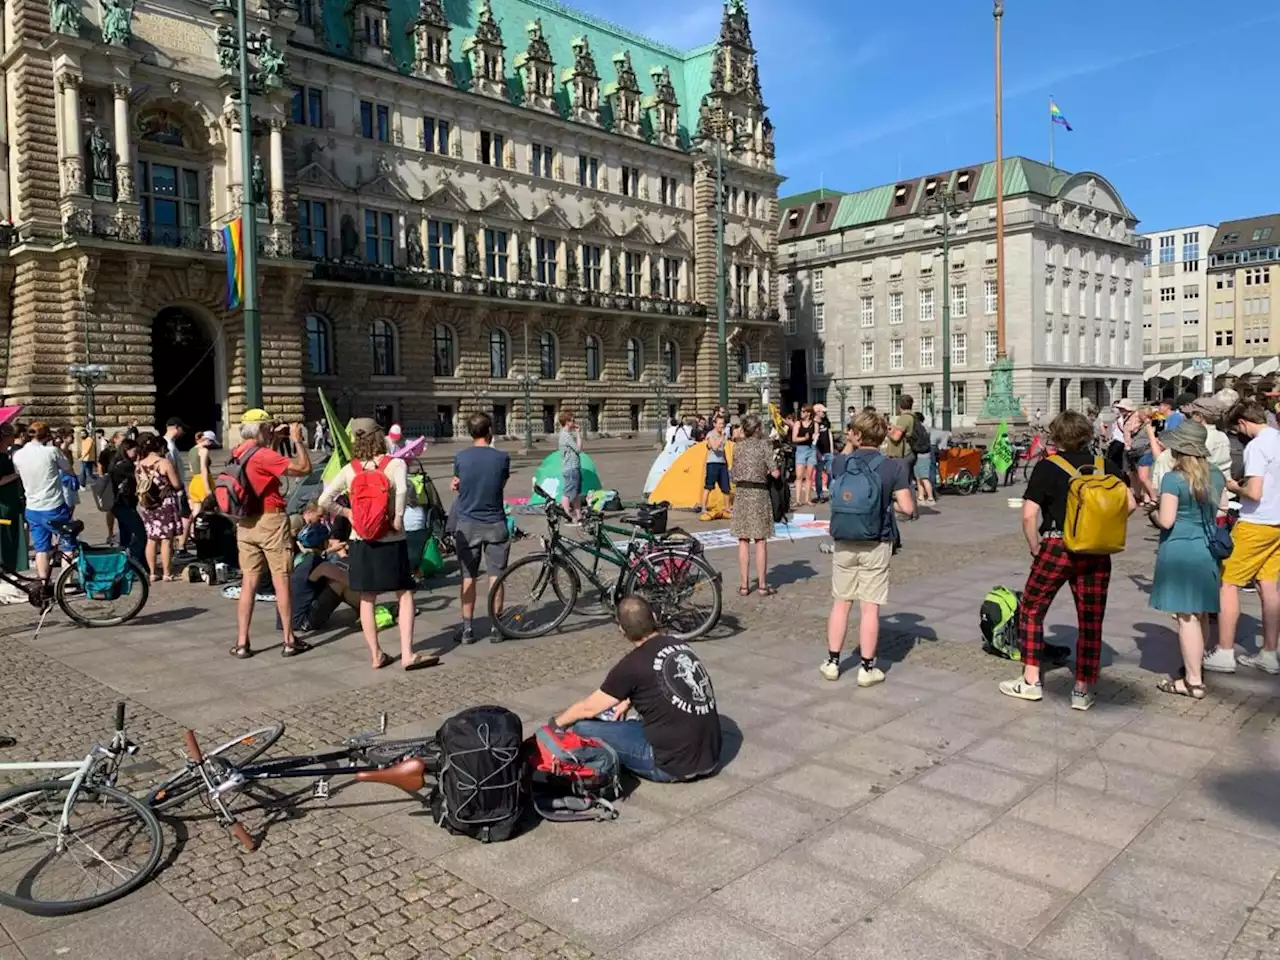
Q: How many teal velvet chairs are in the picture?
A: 0